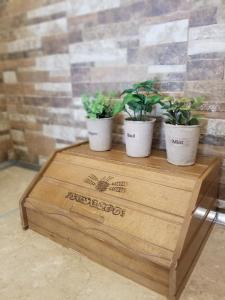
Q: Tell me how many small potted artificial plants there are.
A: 3